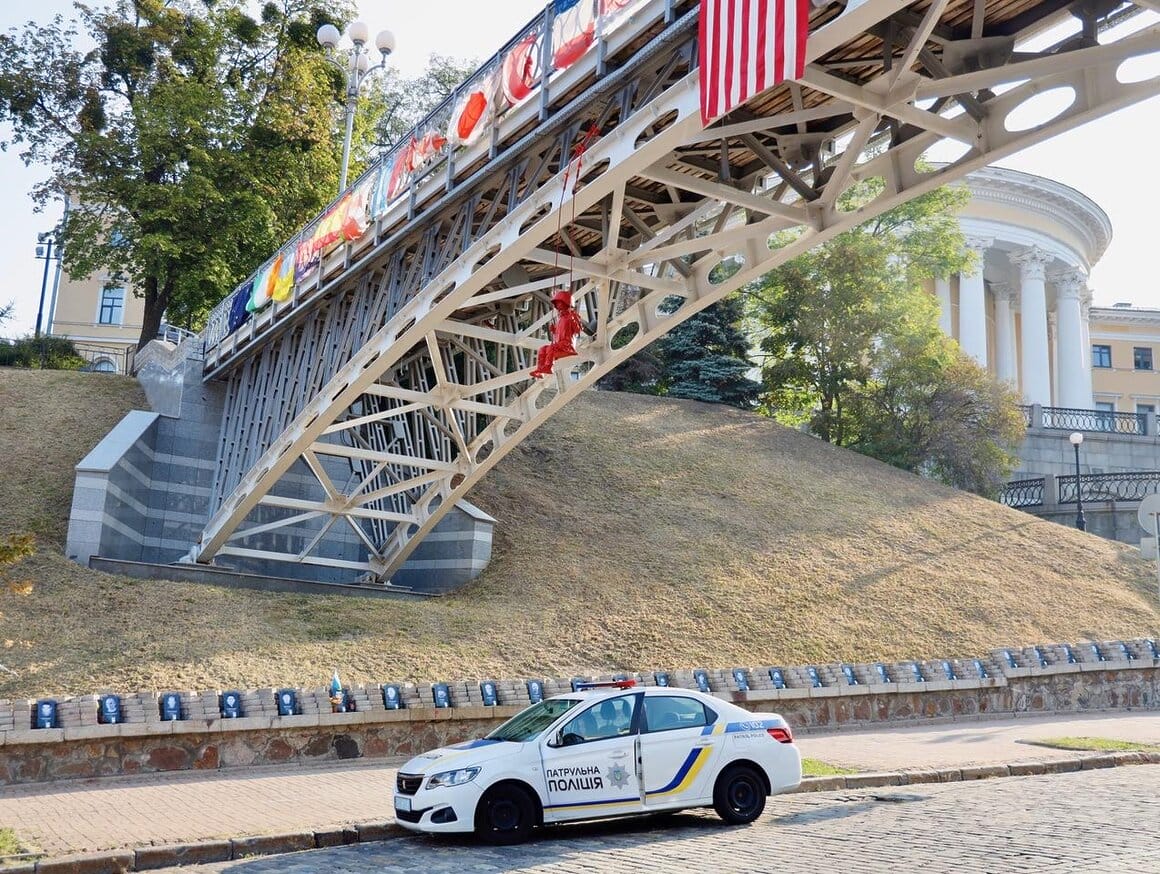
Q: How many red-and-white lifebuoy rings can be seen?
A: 0